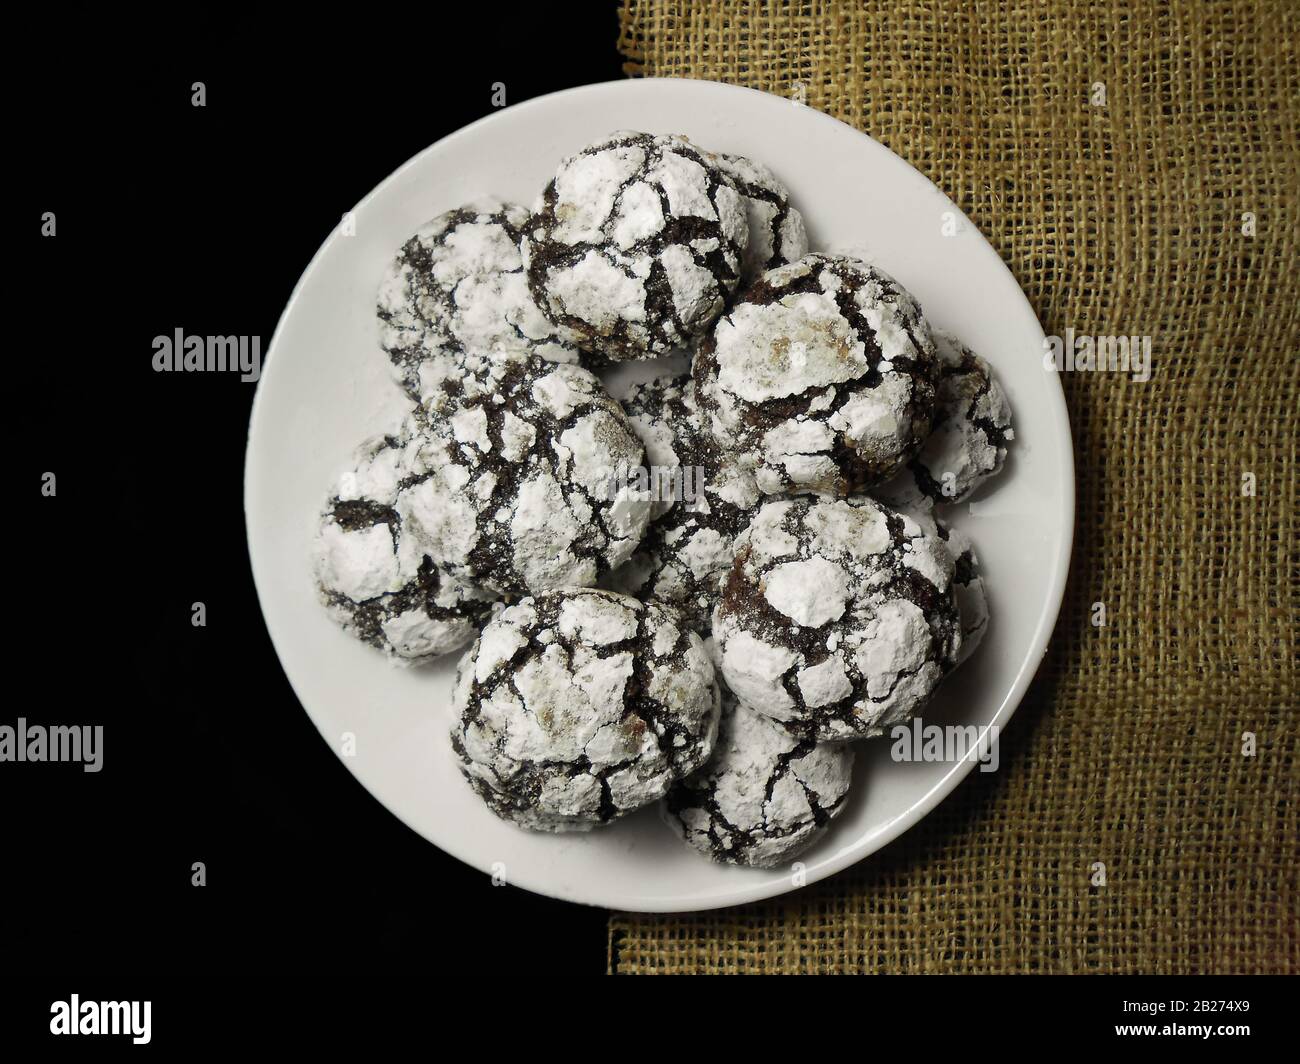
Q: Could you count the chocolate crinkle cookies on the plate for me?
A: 12